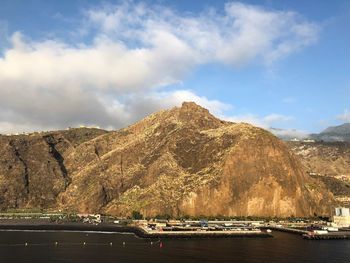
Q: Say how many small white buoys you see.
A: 6